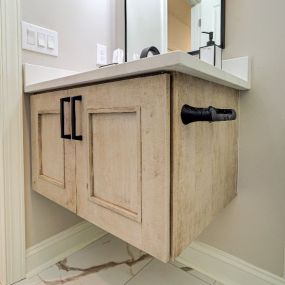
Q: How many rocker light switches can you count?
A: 3